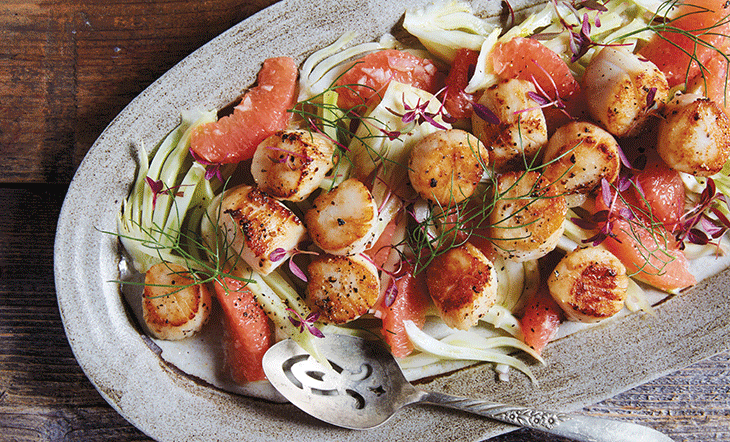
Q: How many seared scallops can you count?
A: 13